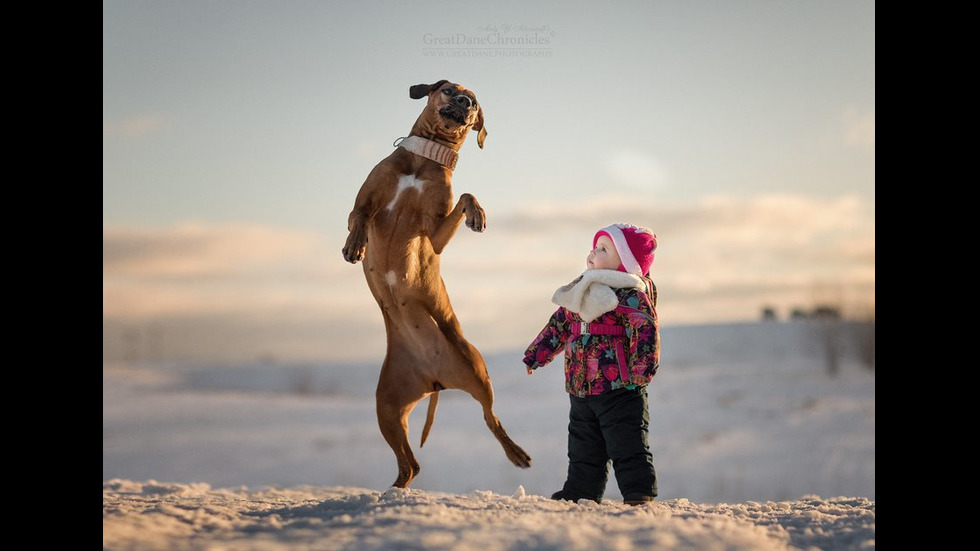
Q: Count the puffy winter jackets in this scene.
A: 1